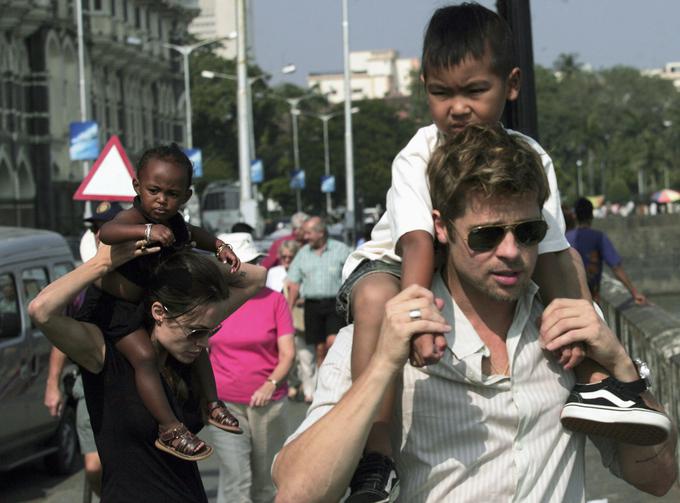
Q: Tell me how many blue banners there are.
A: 5